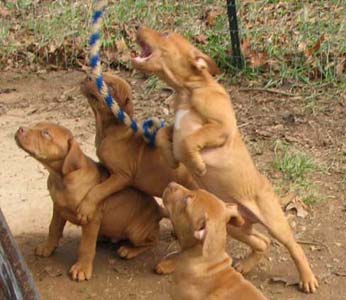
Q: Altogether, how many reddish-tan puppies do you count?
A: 4